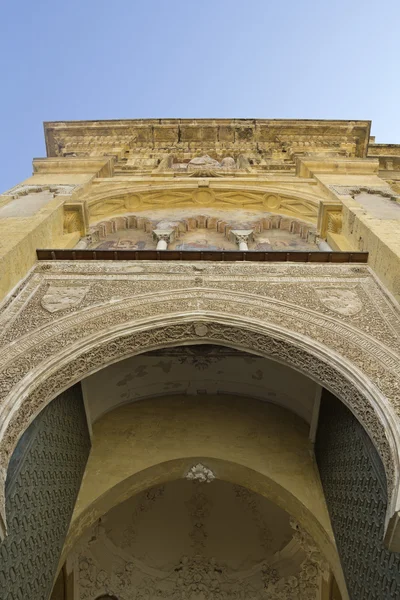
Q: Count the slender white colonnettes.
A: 4